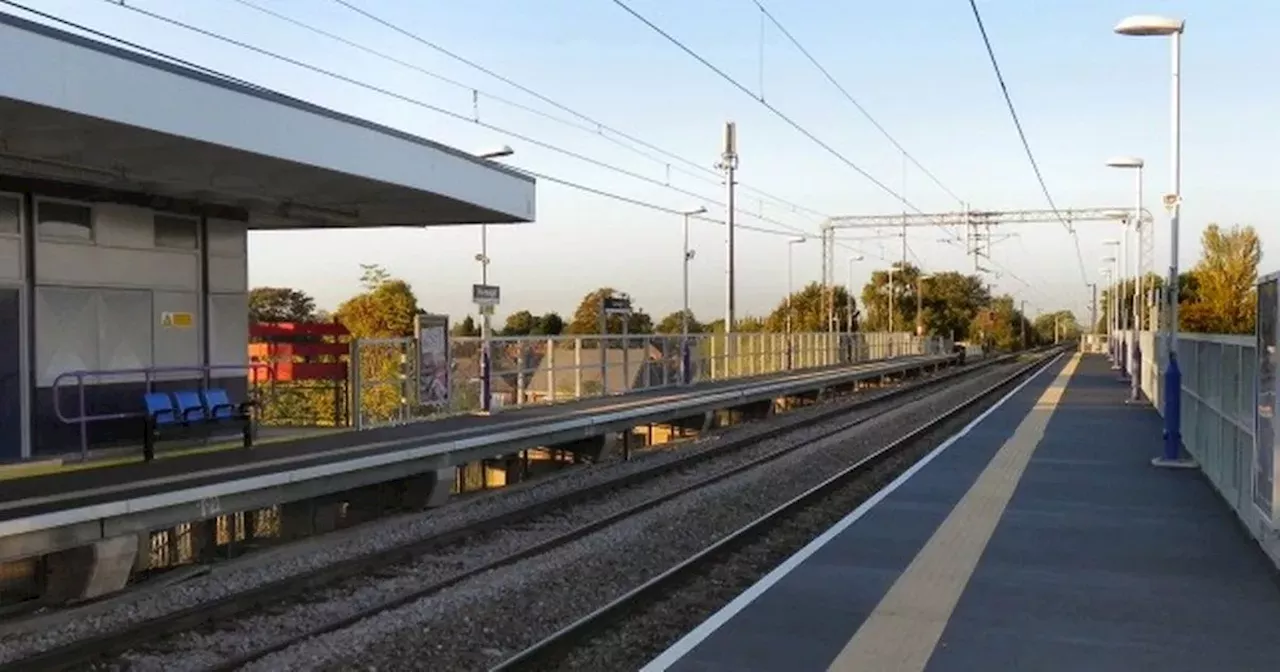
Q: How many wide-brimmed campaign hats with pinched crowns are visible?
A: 0